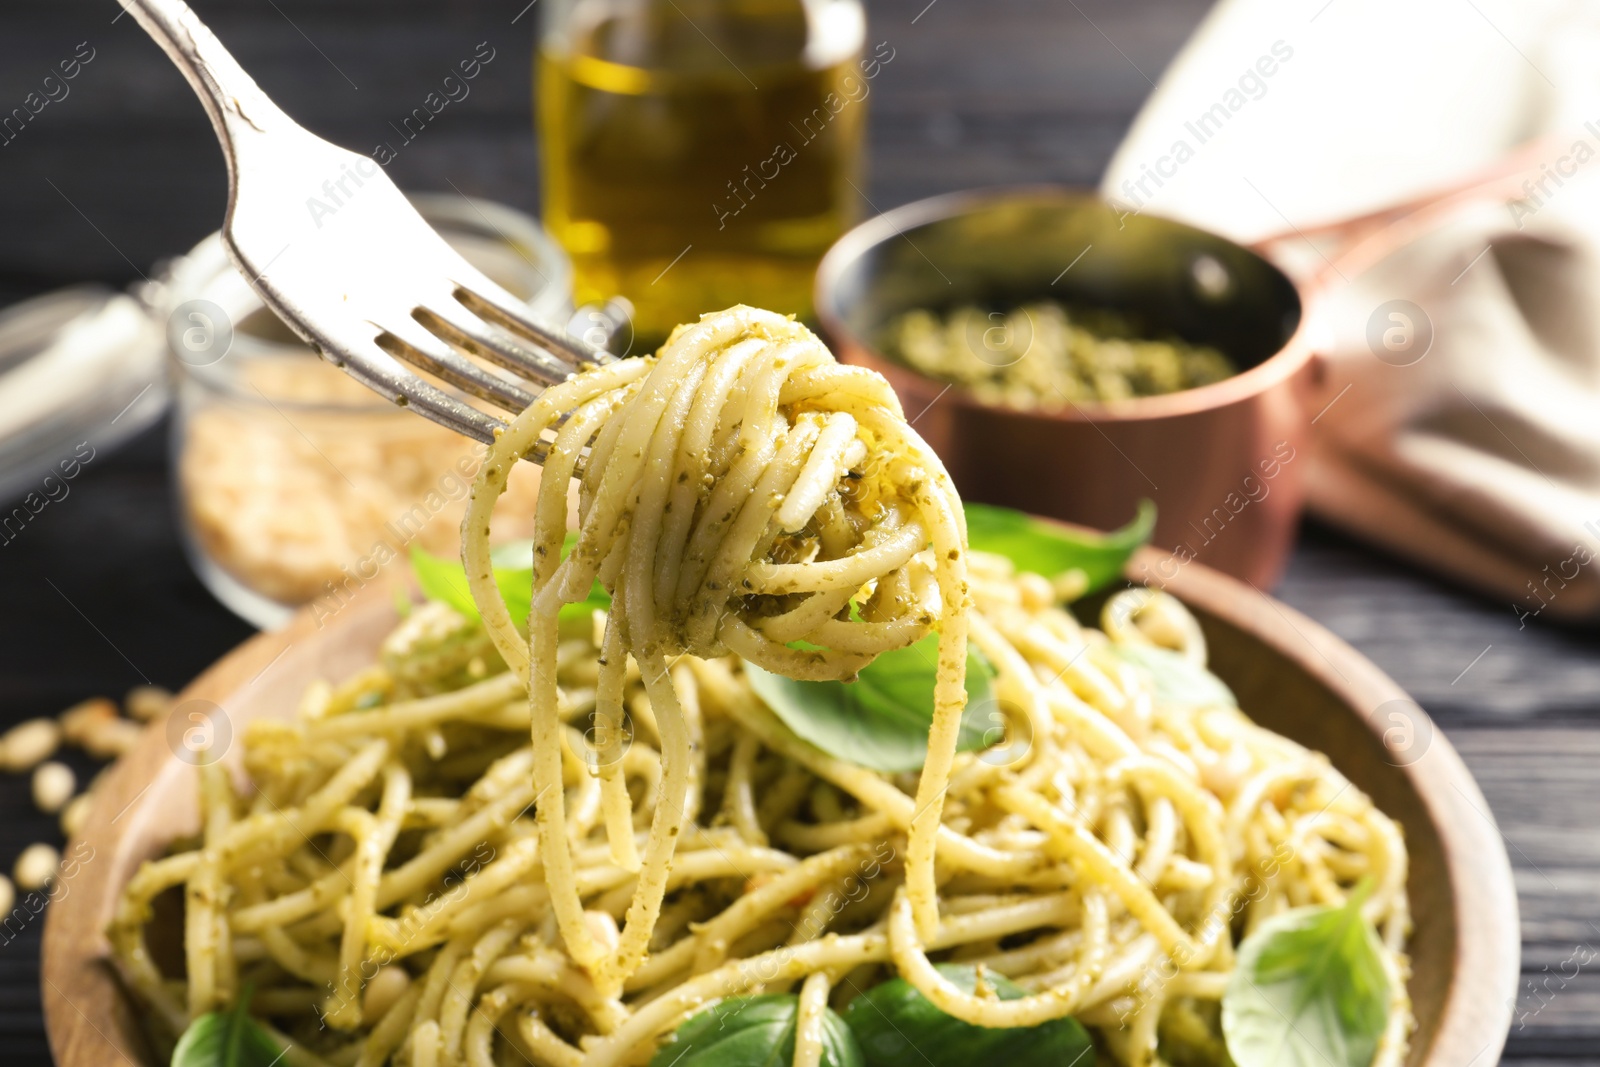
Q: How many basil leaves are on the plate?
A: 8